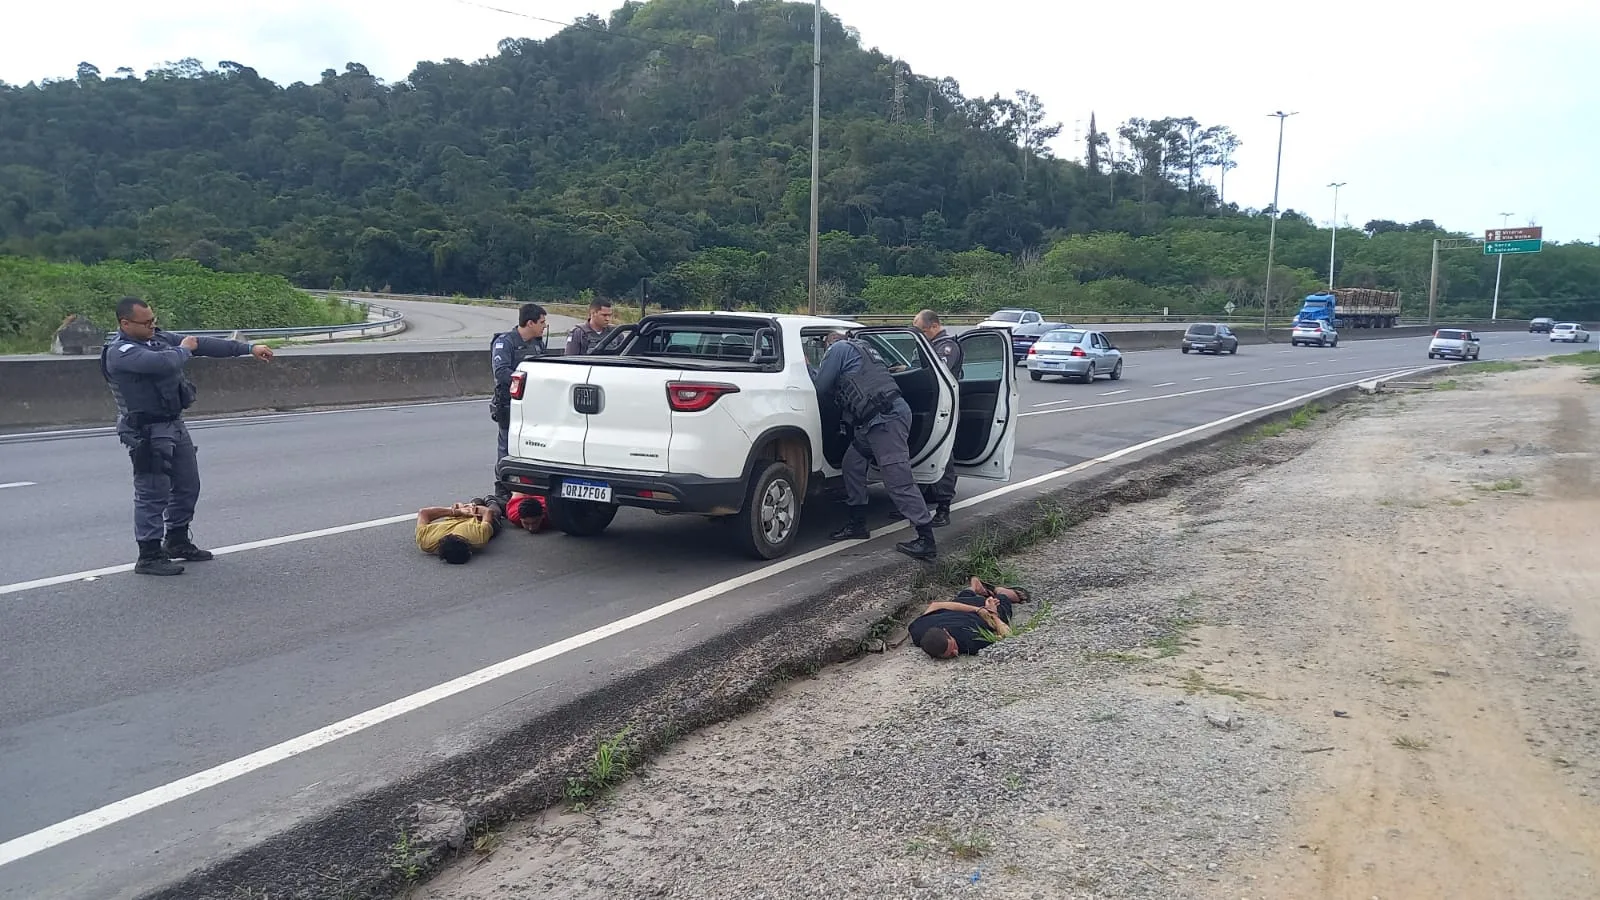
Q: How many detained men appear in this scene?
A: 3